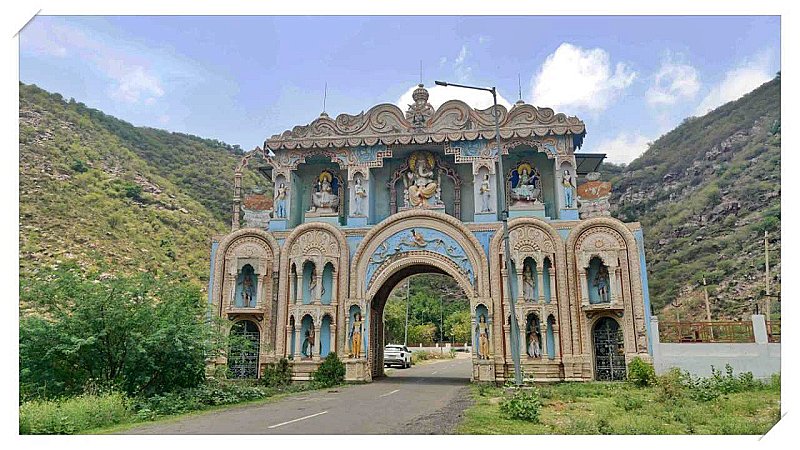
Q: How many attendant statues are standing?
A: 12